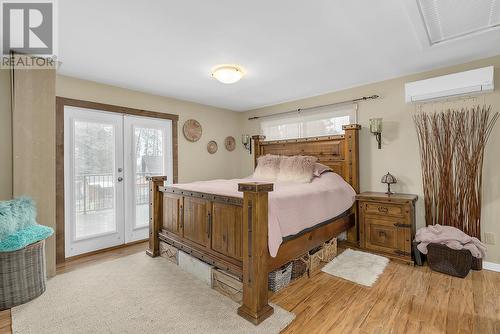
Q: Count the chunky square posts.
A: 4